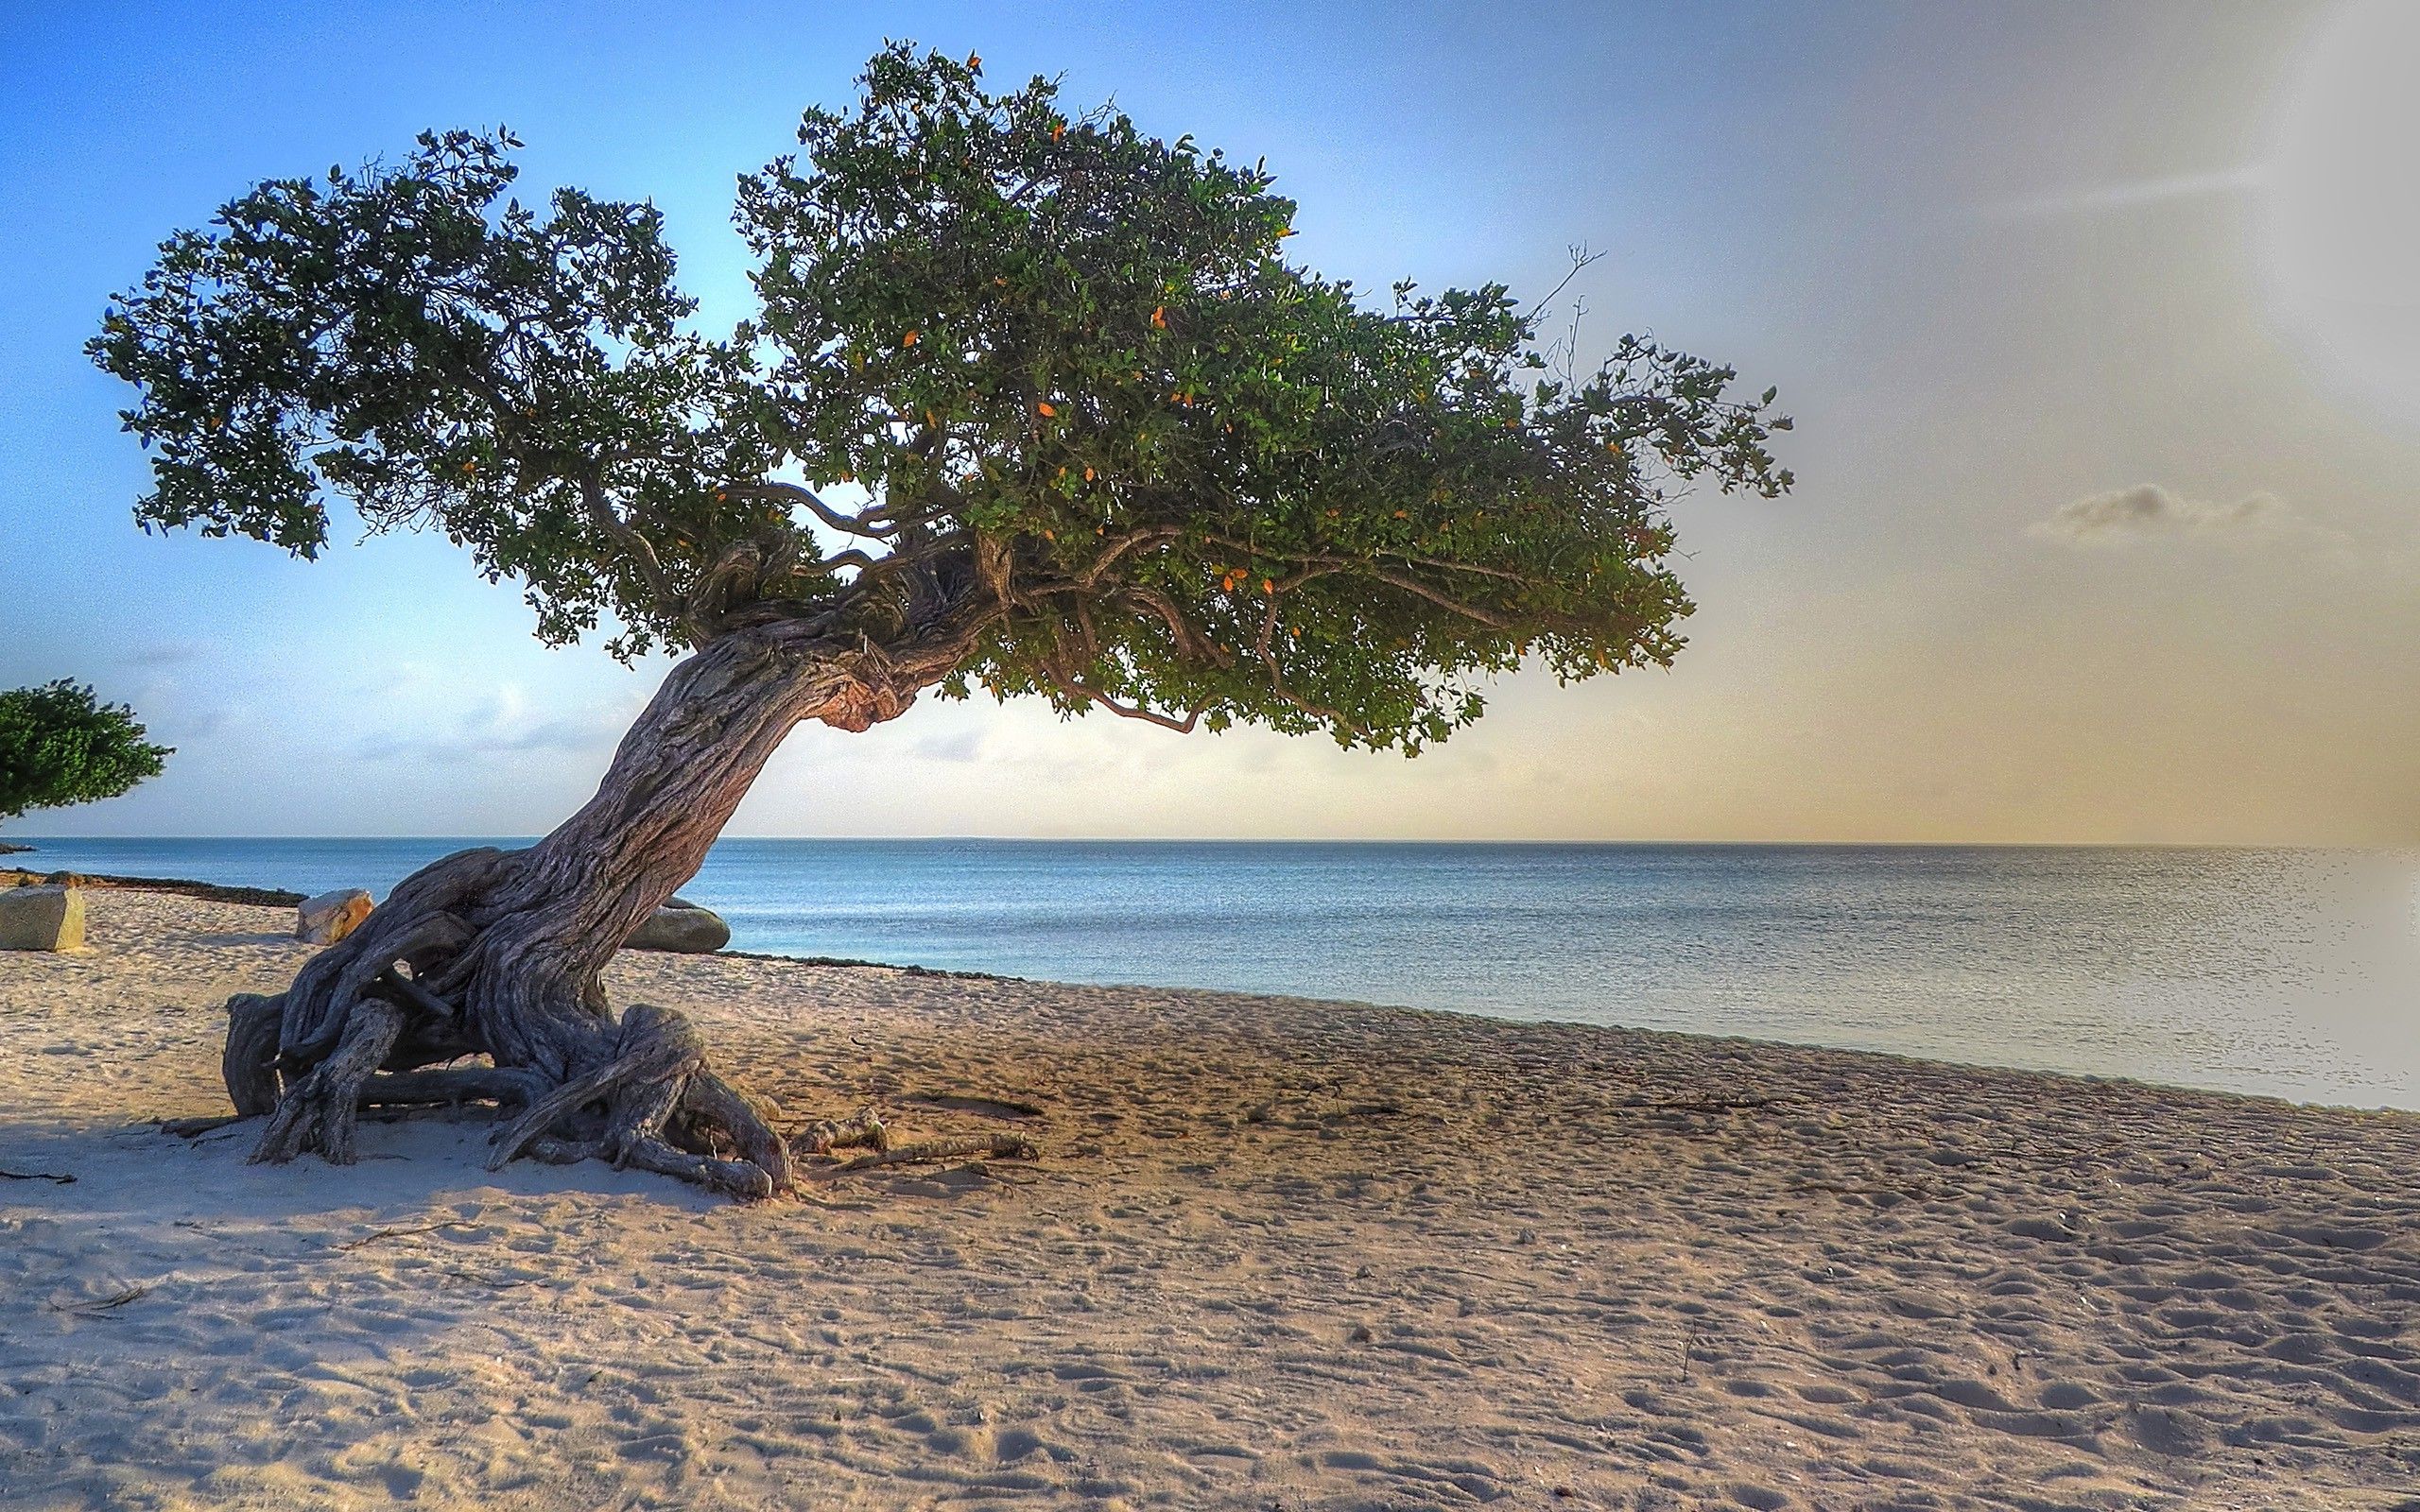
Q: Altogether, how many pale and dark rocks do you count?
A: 3